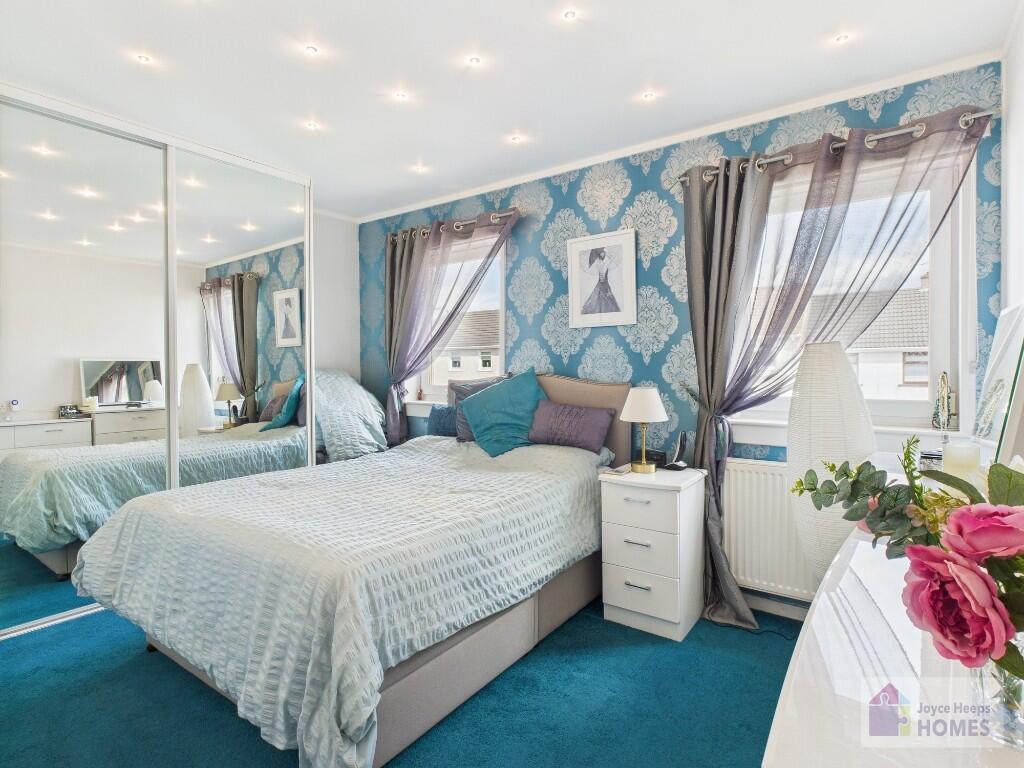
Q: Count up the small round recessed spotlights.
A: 10